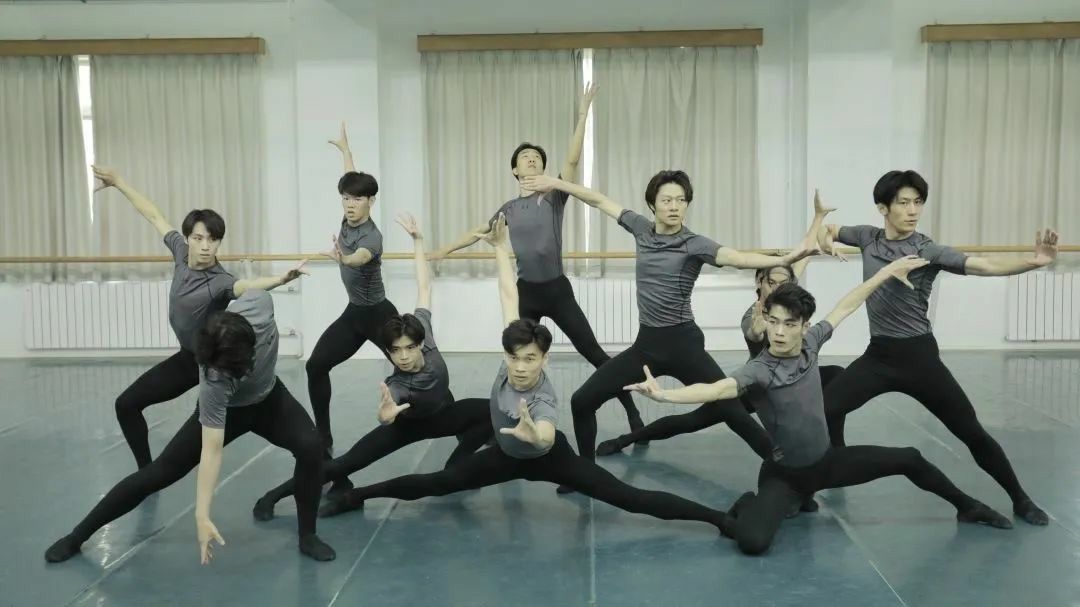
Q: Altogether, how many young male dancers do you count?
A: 10